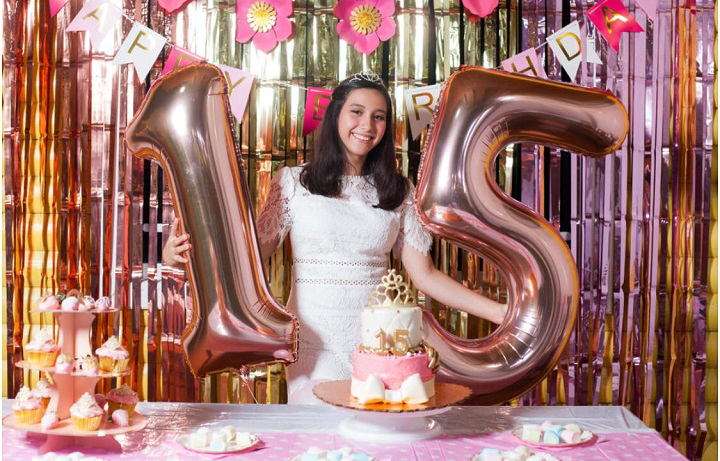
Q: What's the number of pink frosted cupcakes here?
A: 6